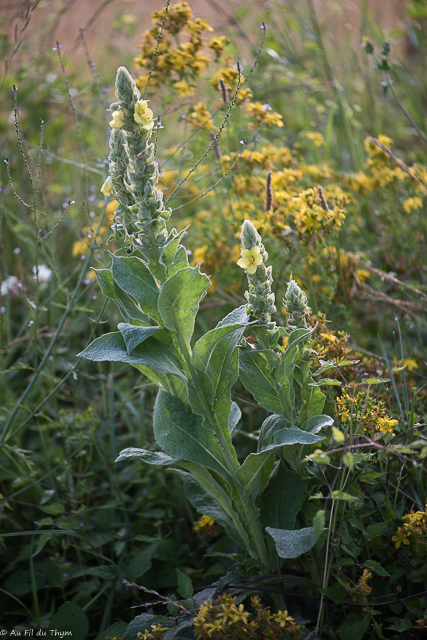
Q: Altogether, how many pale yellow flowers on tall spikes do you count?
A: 4